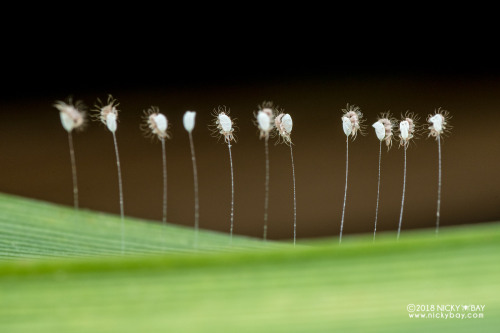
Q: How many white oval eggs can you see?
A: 11